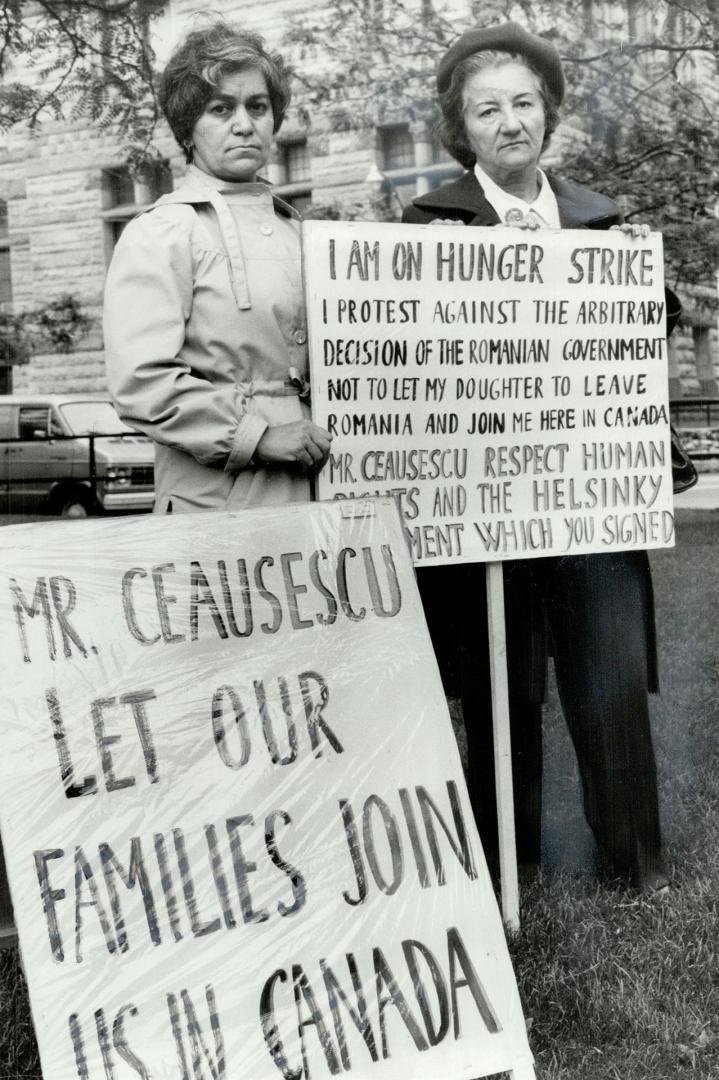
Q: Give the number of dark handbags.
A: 1